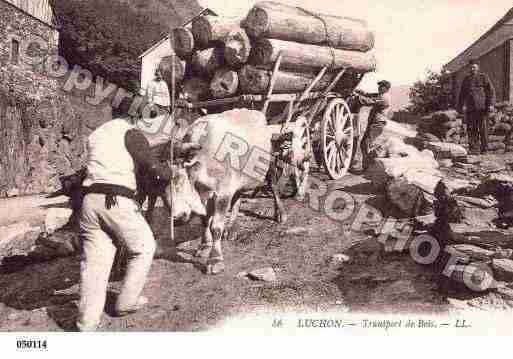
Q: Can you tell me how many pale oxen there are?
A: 1